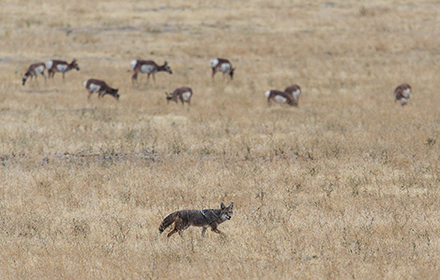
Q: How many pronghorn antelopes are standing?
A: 9